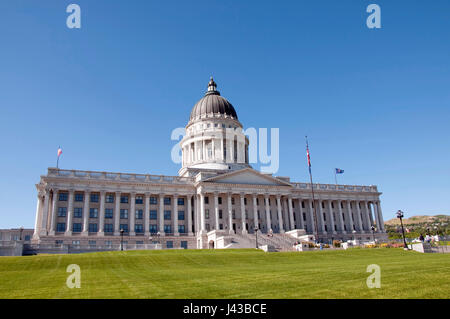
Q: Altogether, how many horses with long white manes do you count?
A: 0